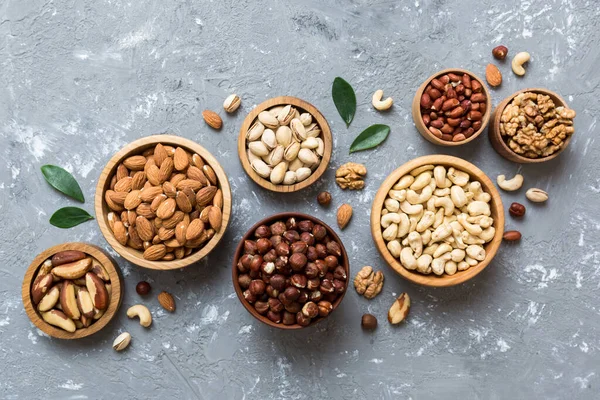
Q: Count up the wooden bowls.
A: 7